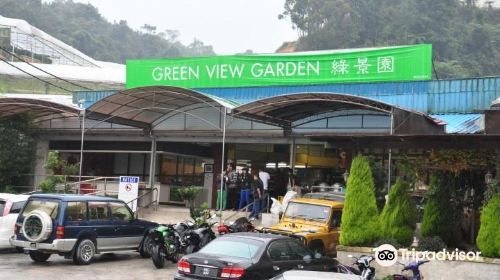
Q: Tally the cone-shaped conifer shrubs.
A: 4